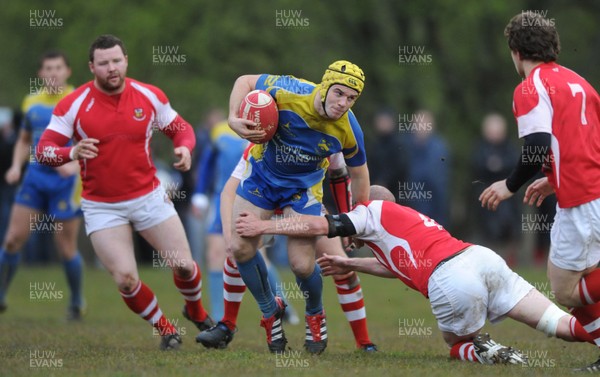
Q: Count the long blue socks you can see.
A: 6